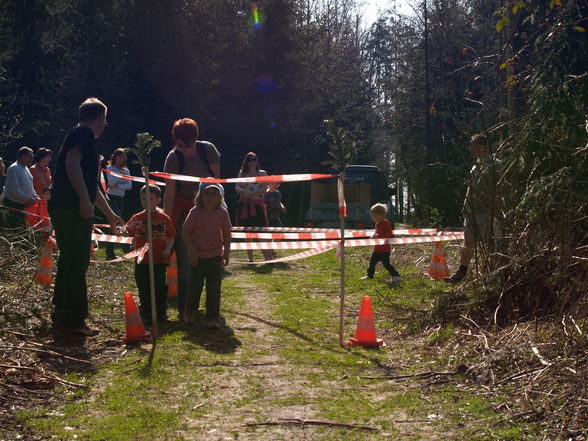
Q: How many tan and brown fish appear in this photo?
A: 0